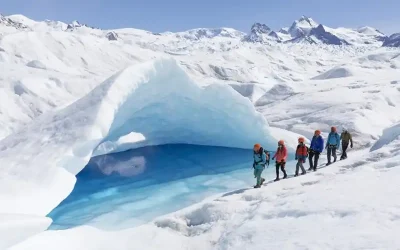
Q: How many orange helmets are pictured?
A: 5